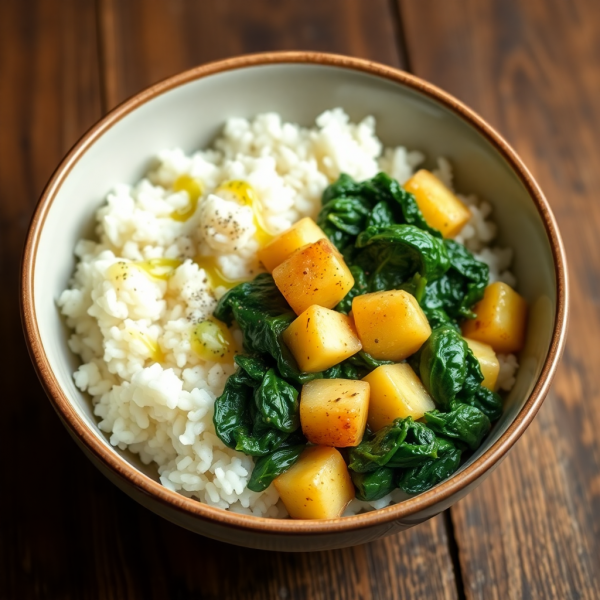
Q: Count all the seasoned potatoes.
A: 10